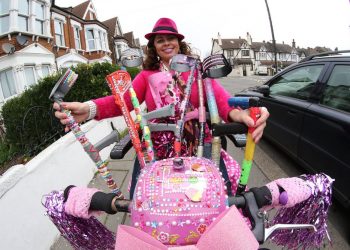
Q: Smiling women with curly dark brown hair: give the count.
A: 1